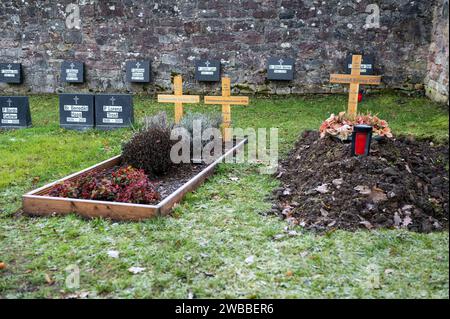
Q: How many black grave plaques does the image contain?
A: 9